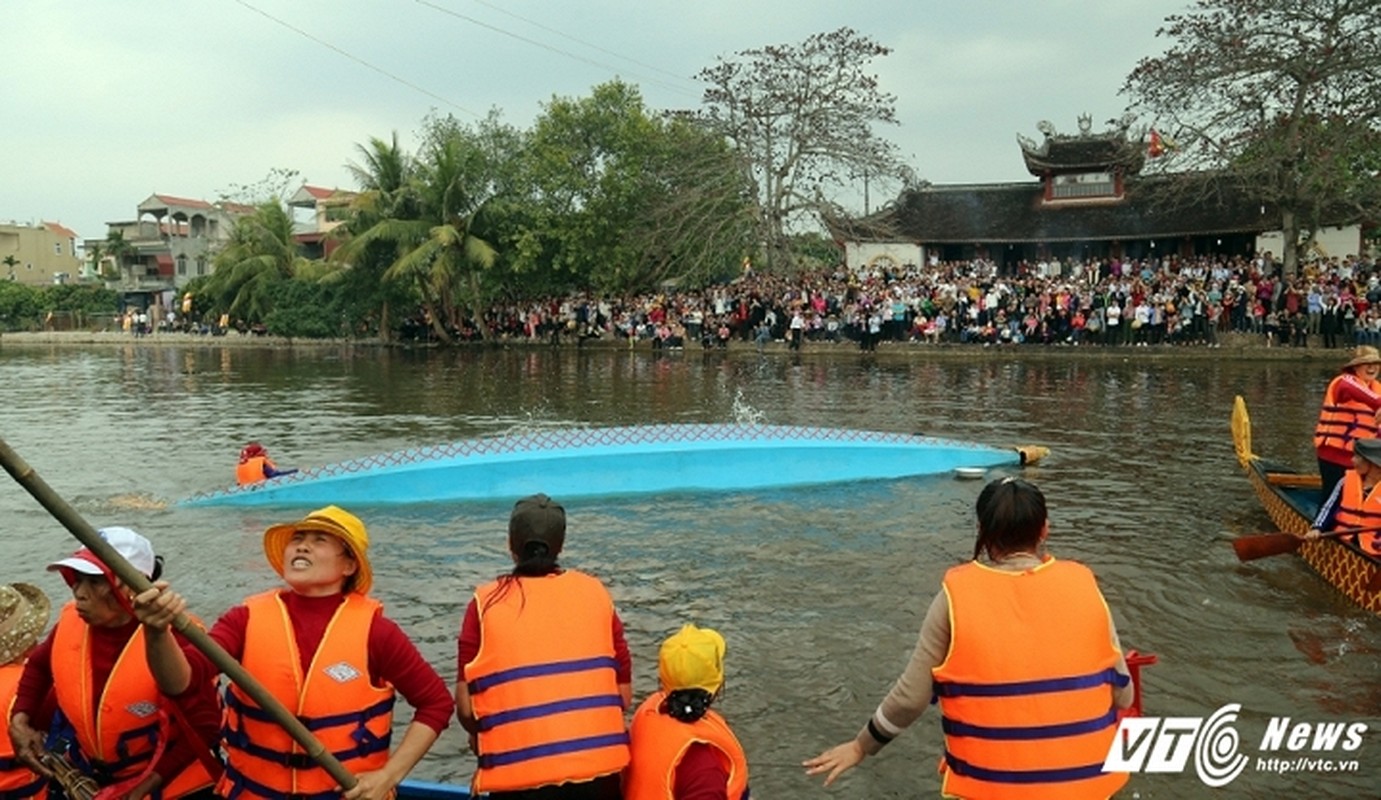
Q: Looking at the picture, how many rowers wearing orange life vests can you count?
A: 9